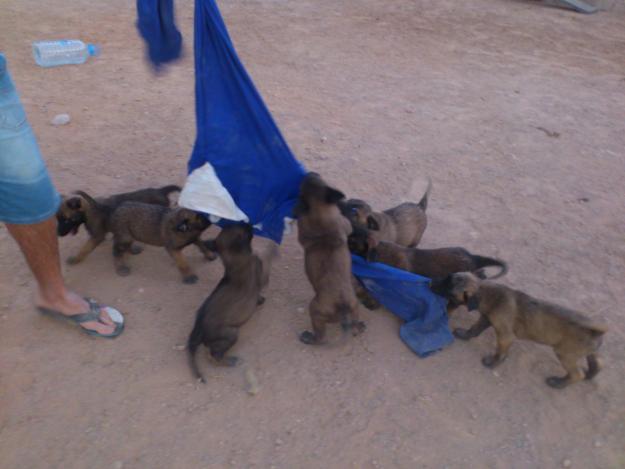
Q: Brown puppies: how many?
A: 7